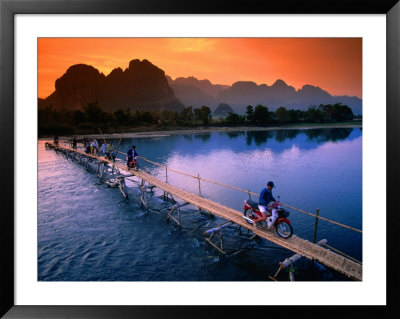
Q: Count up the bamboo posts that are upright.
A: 4